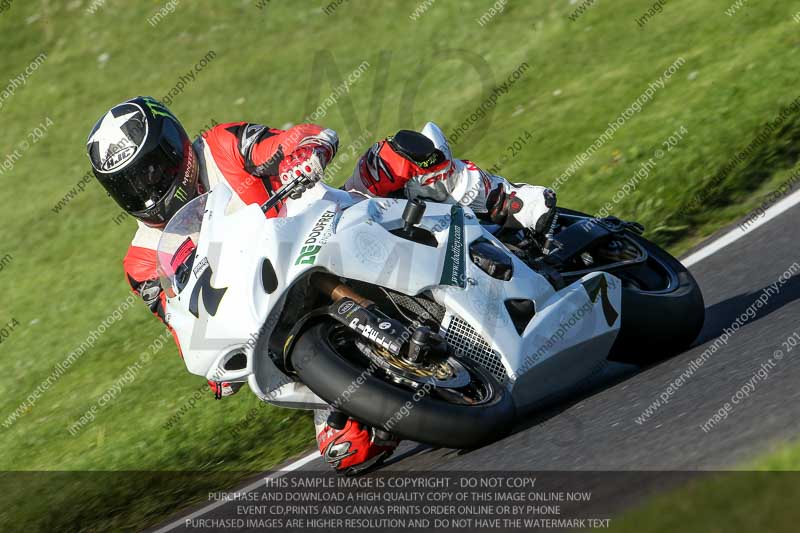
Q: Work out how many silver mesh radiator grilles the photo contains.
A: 1